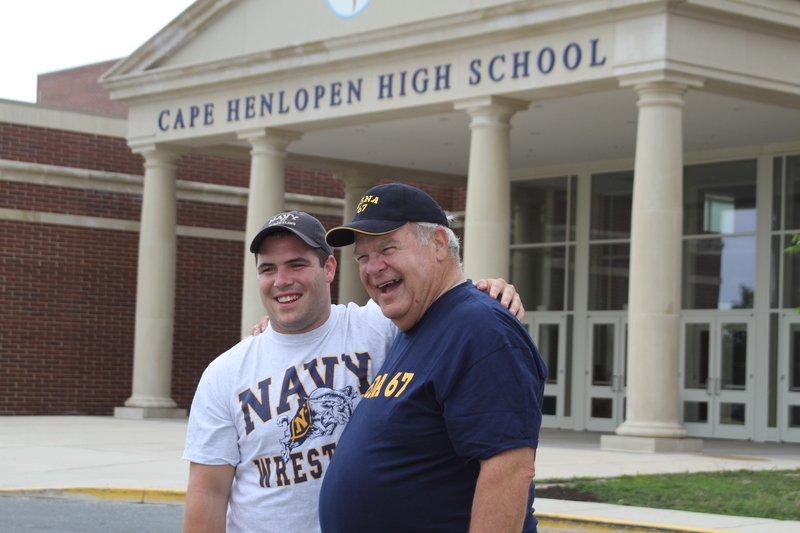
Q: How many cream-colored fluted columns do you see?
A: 5